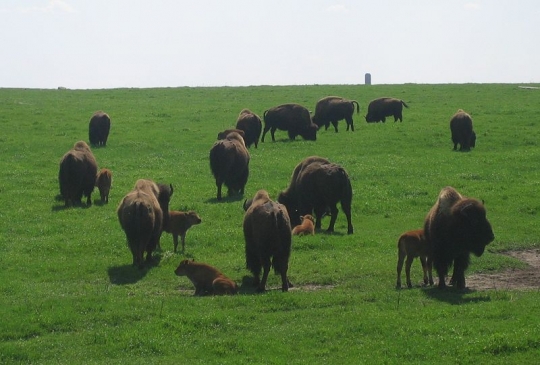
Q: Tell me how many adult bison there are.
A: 12